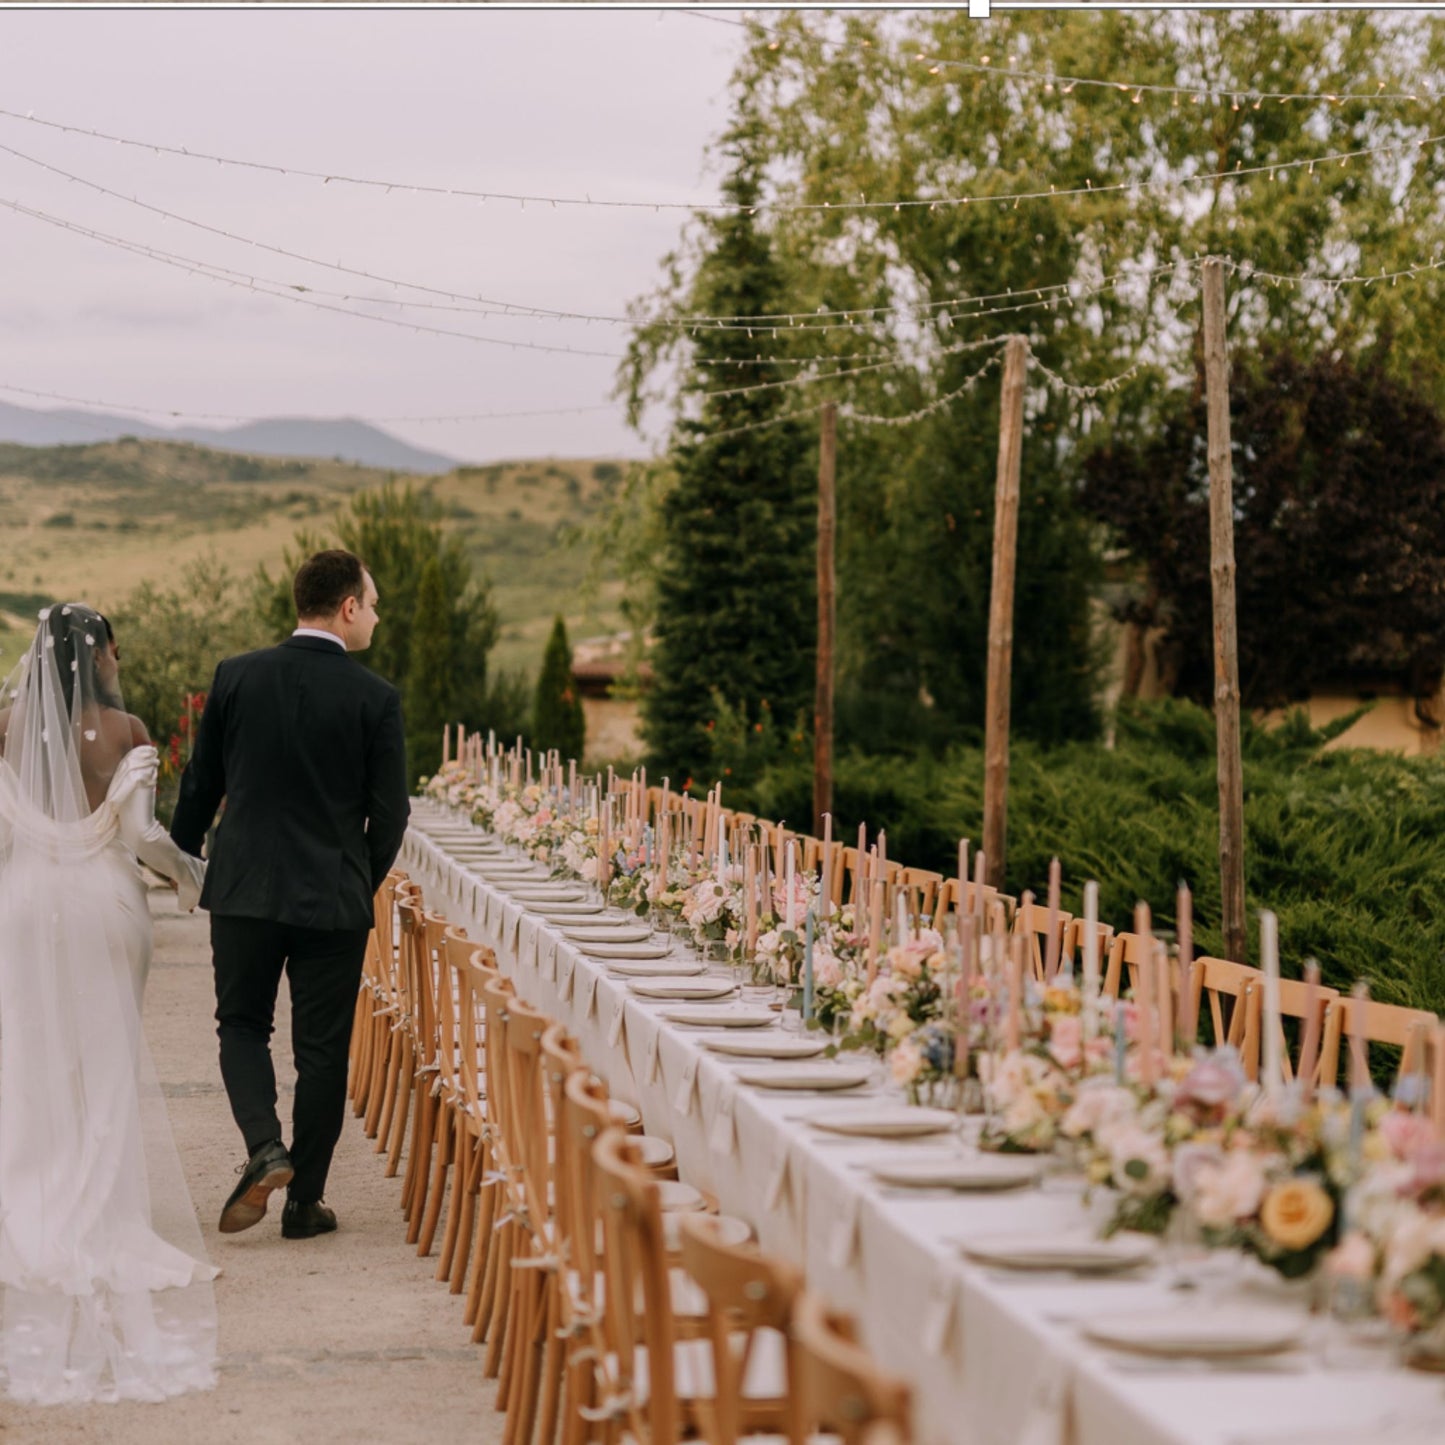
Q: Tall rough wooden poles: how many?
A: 3